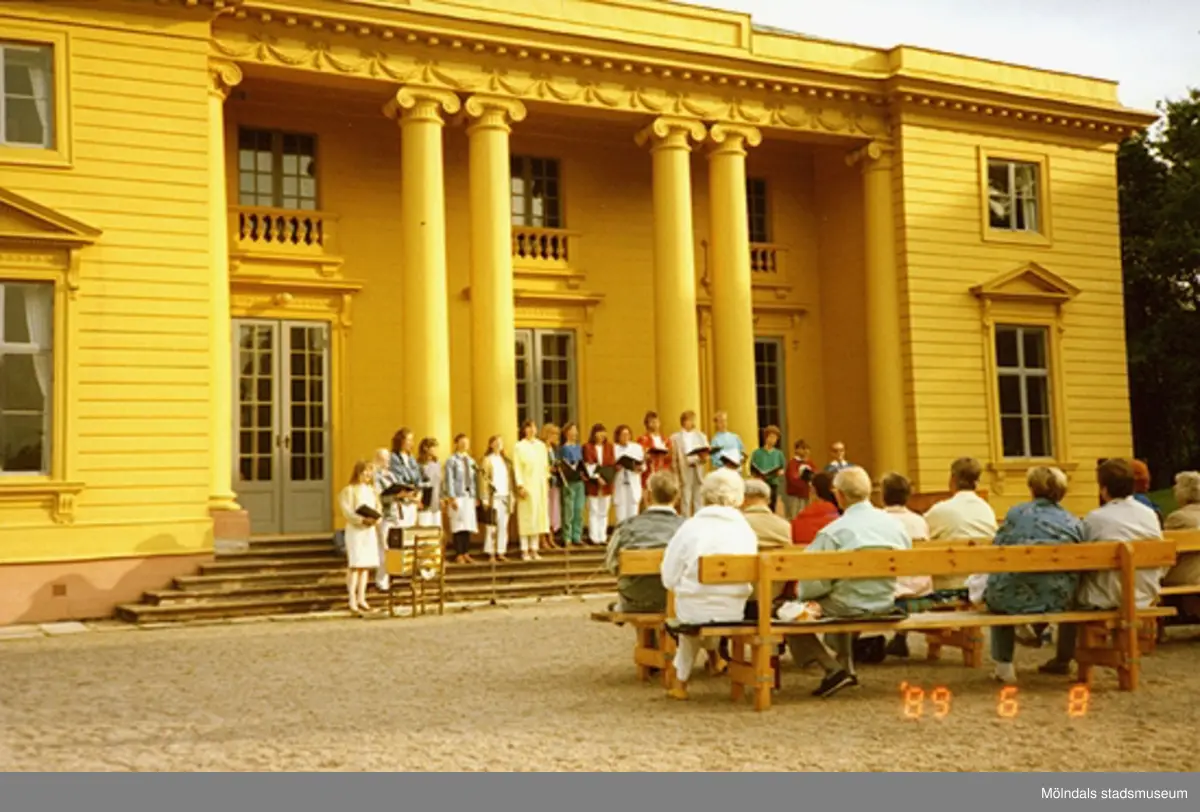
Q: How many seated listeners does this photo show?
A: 11